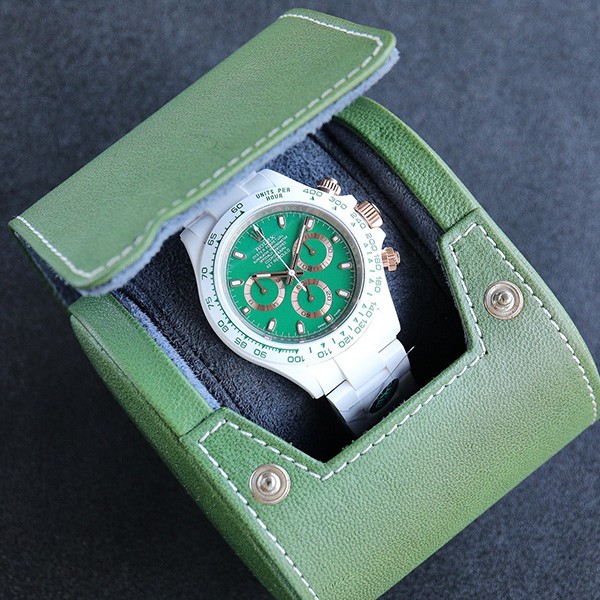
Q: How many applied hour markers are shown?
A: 11